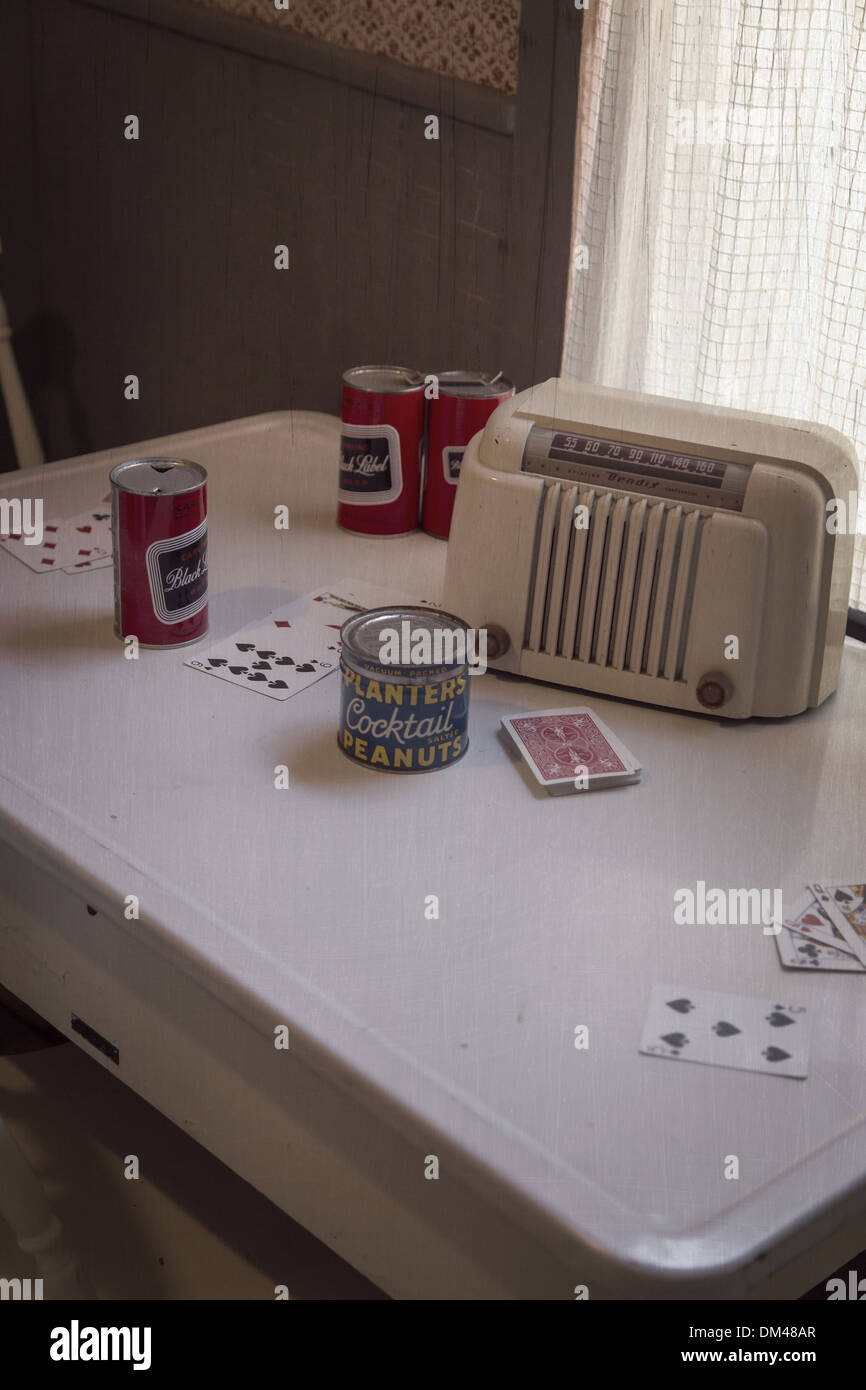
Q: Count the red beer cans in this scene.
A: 3